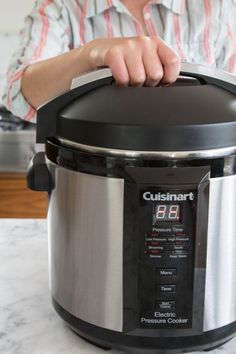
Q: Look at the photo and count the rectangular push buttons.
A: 3